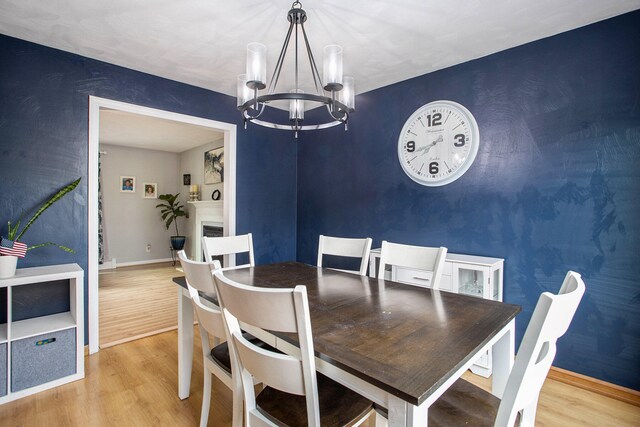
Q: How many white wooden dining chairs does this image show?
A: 6